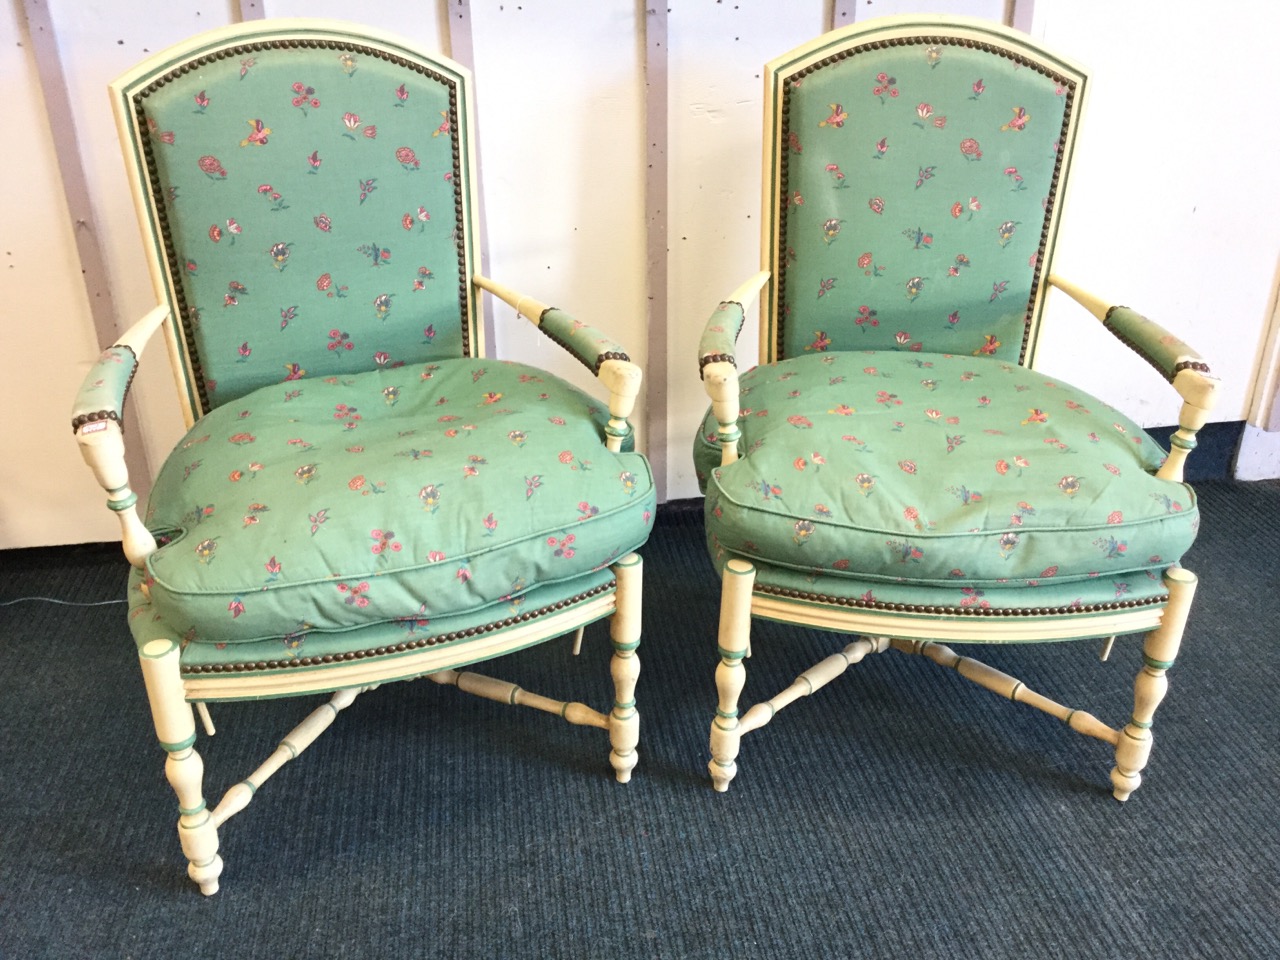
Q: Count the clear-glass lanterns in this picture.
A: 0